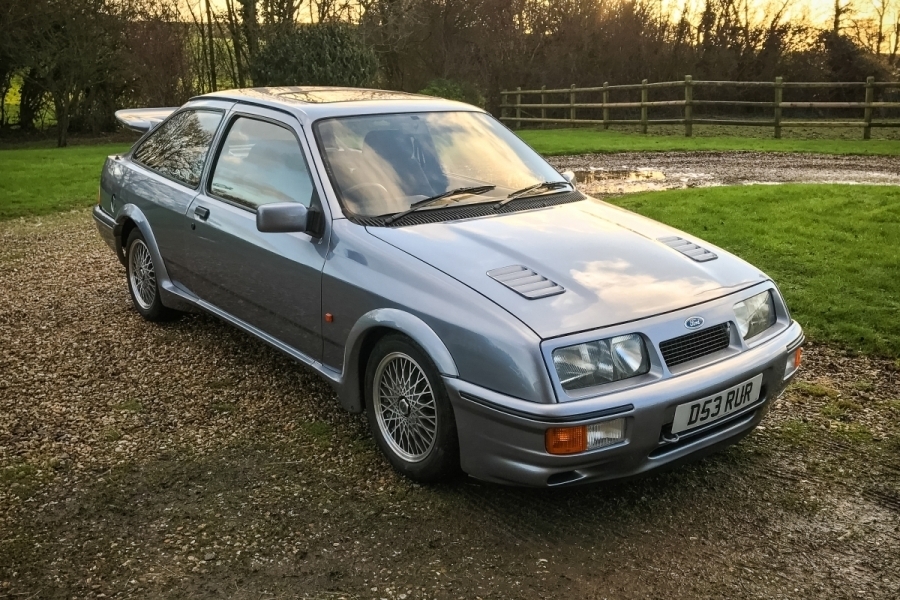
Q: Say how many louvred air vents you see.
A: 2